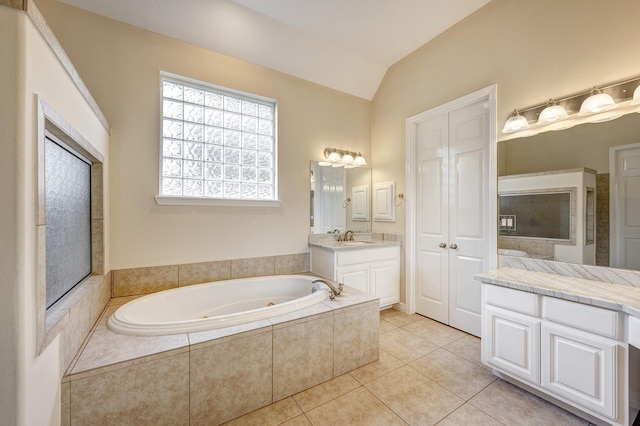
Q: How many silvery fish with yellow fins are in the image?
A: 0